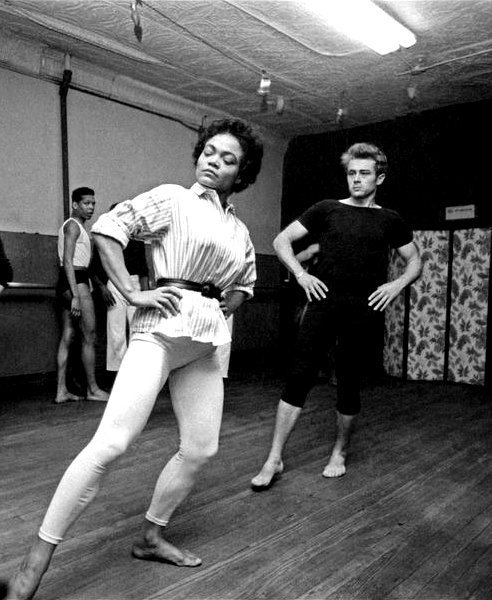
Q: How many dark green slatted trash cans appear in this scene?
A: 0